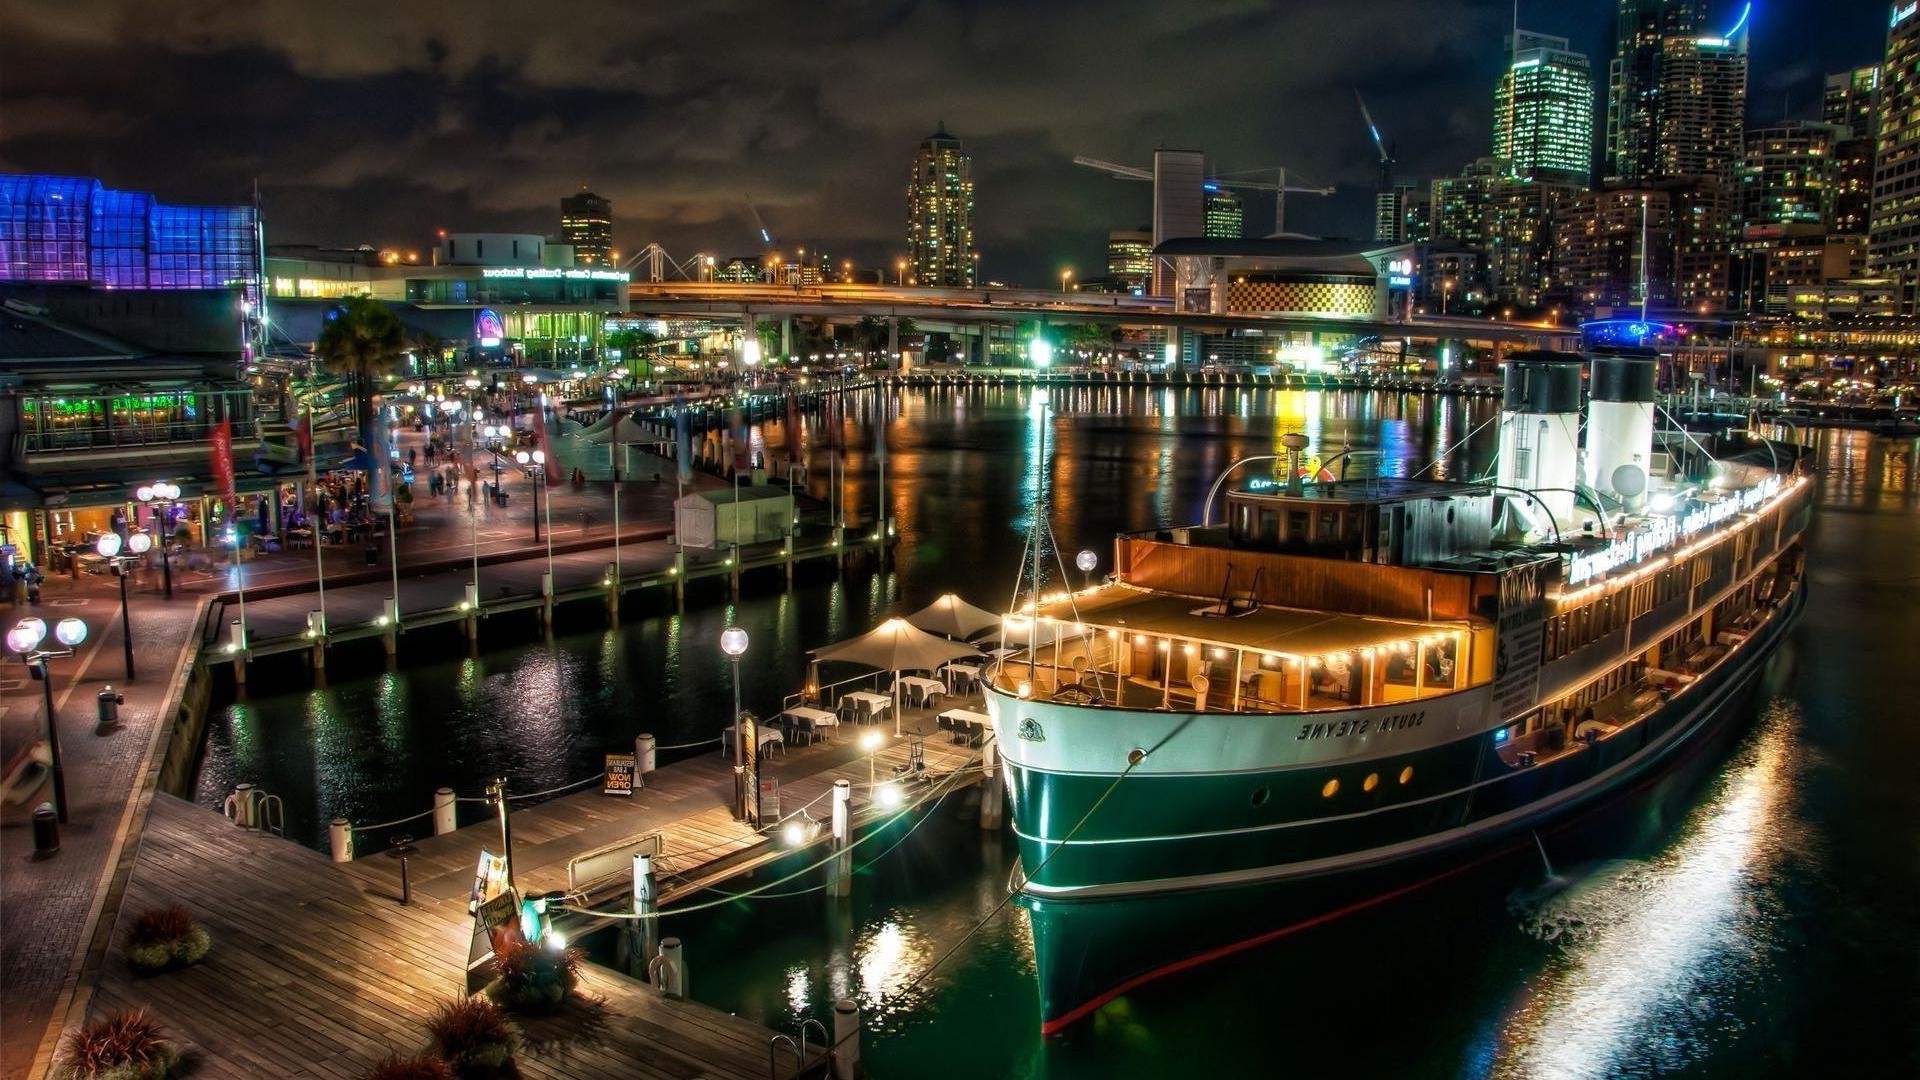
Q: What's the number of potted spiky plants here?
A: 5